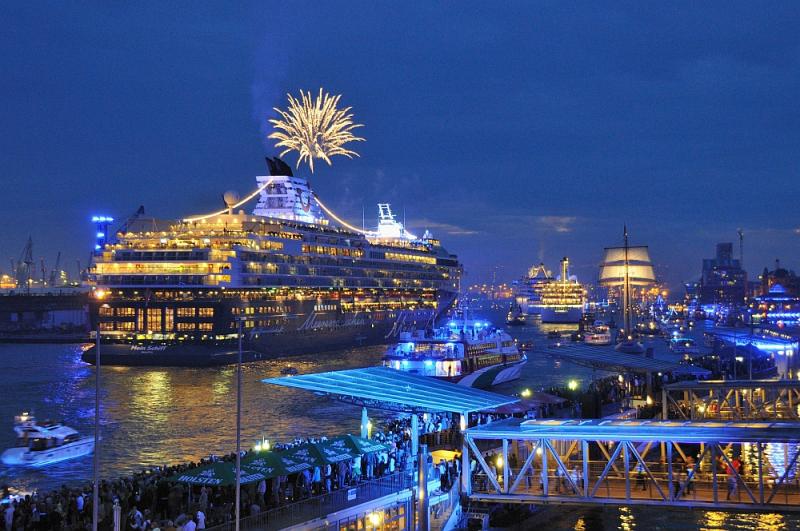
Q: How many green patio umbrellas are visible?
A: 4